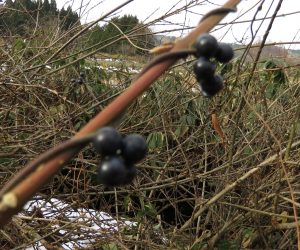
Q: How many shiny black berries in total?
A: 8